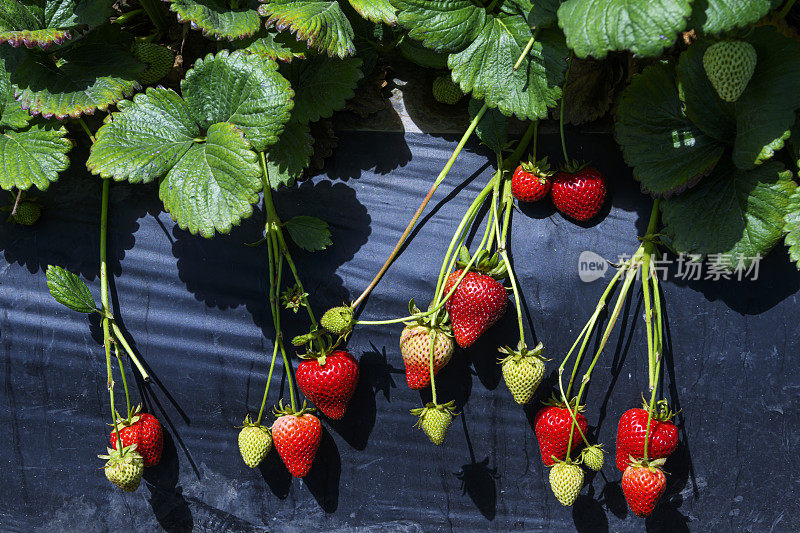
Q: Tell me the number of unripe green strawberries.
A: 11